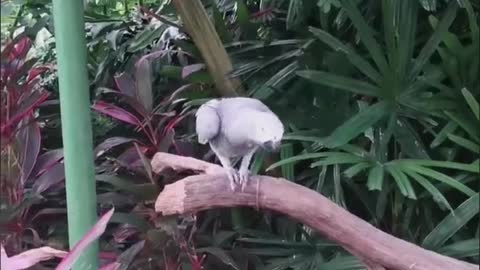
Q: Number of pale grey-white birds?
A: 1